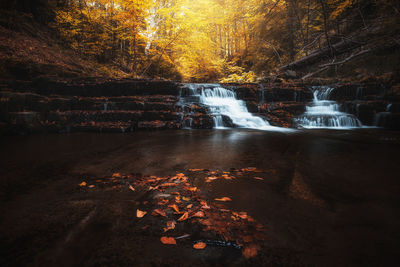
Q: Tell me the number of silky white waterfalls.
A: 2